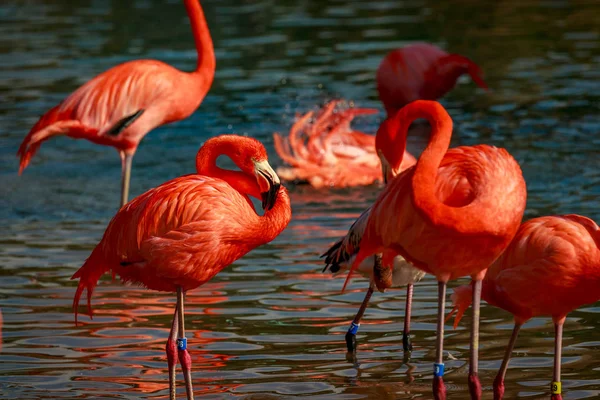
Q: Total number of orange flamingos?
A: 6